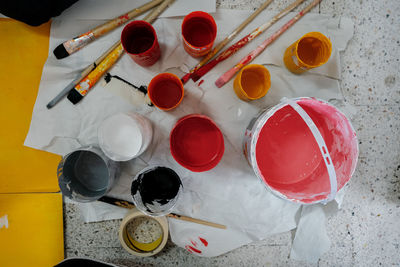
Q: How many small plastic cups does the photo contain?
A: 5